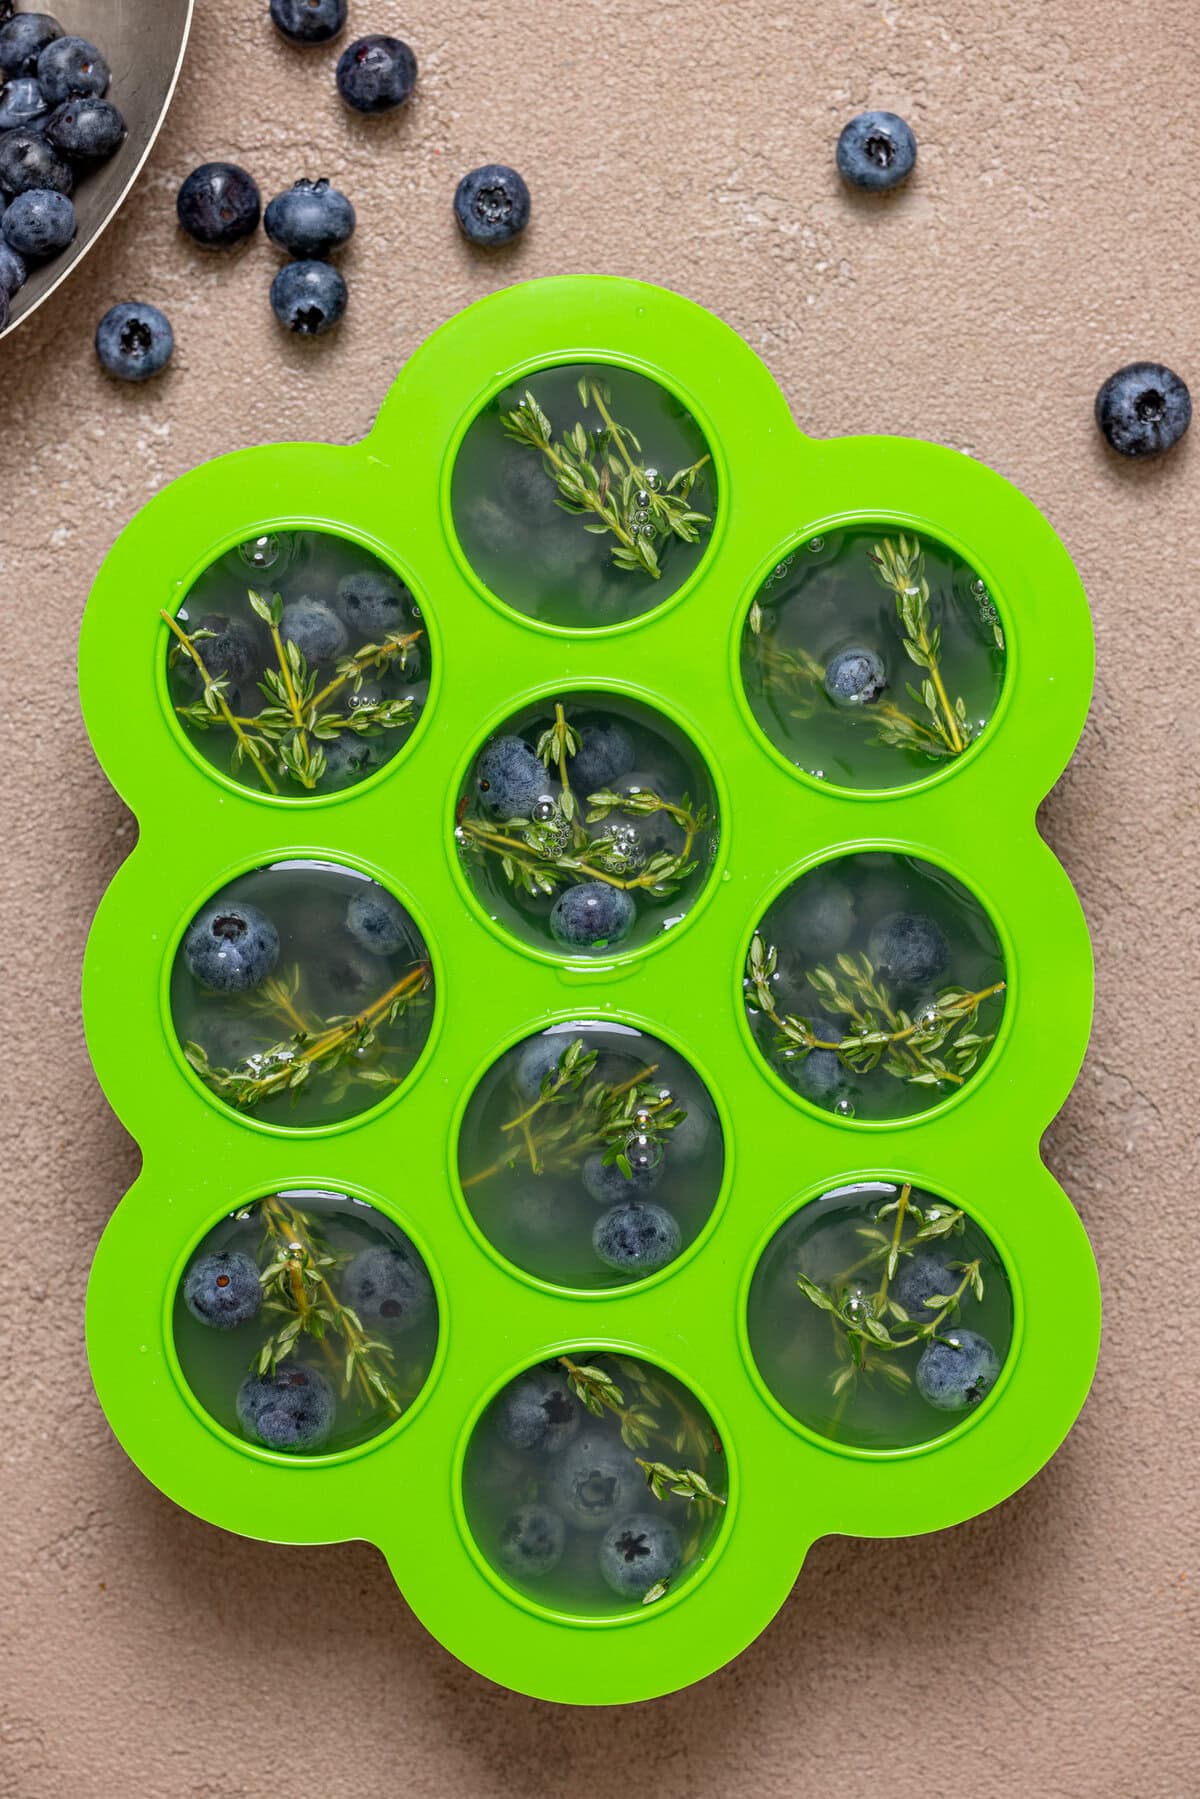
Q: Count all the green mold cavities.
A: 10